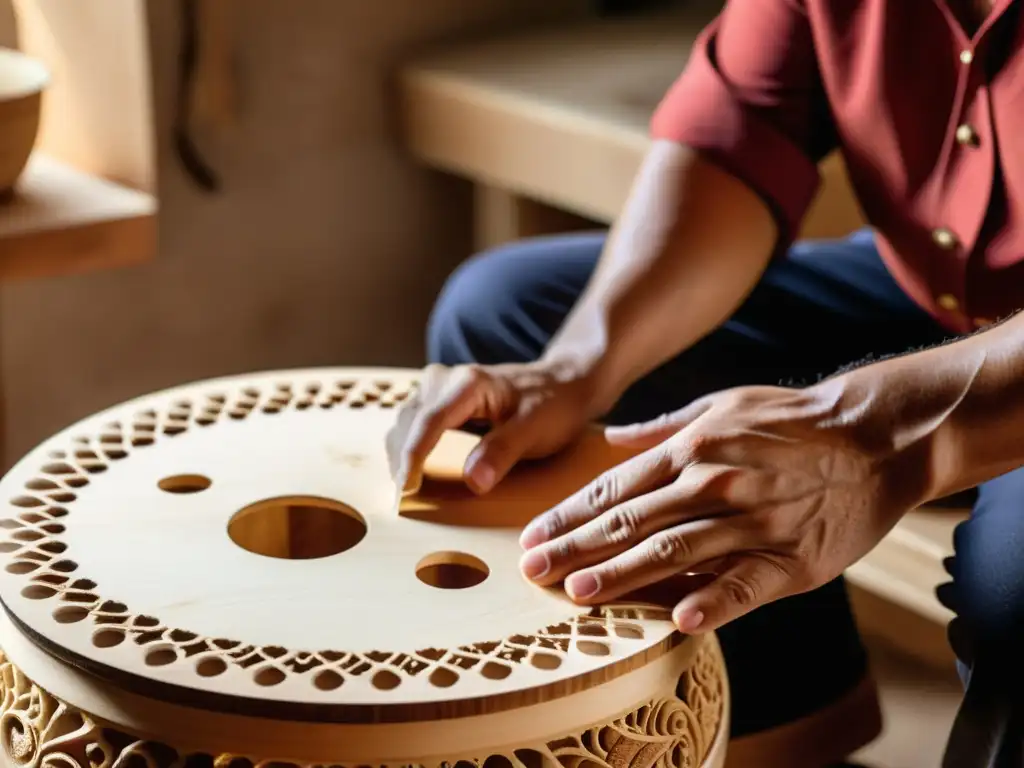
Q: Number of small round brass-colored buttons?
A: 4